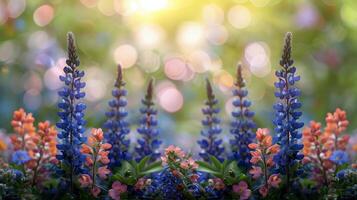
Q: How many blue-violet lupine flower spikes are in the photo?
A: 6